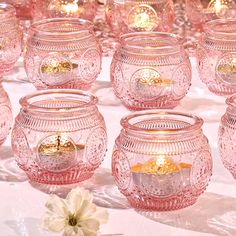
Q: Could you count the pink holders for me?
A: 11